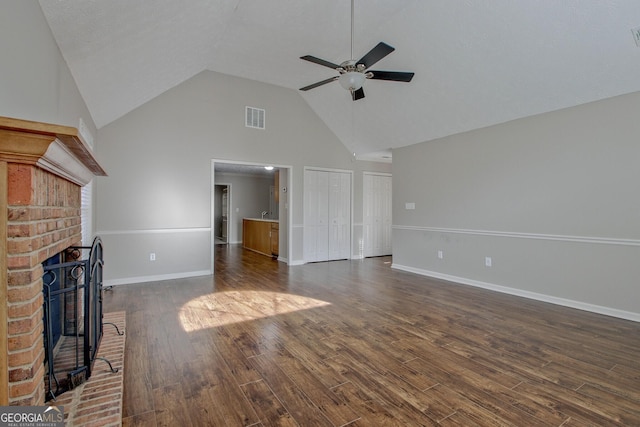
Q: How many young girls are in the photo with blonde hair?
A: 0